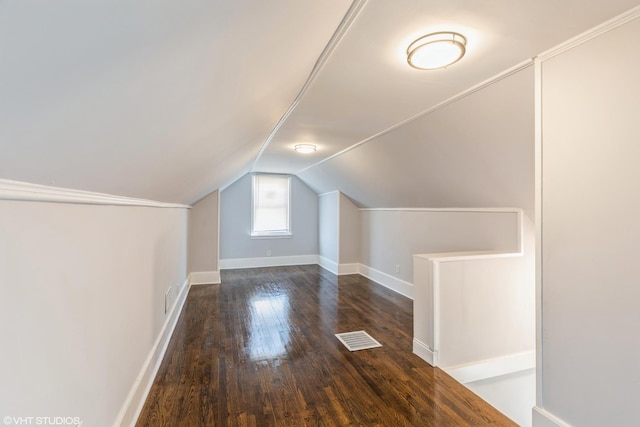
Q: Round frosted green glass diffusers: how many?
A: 0